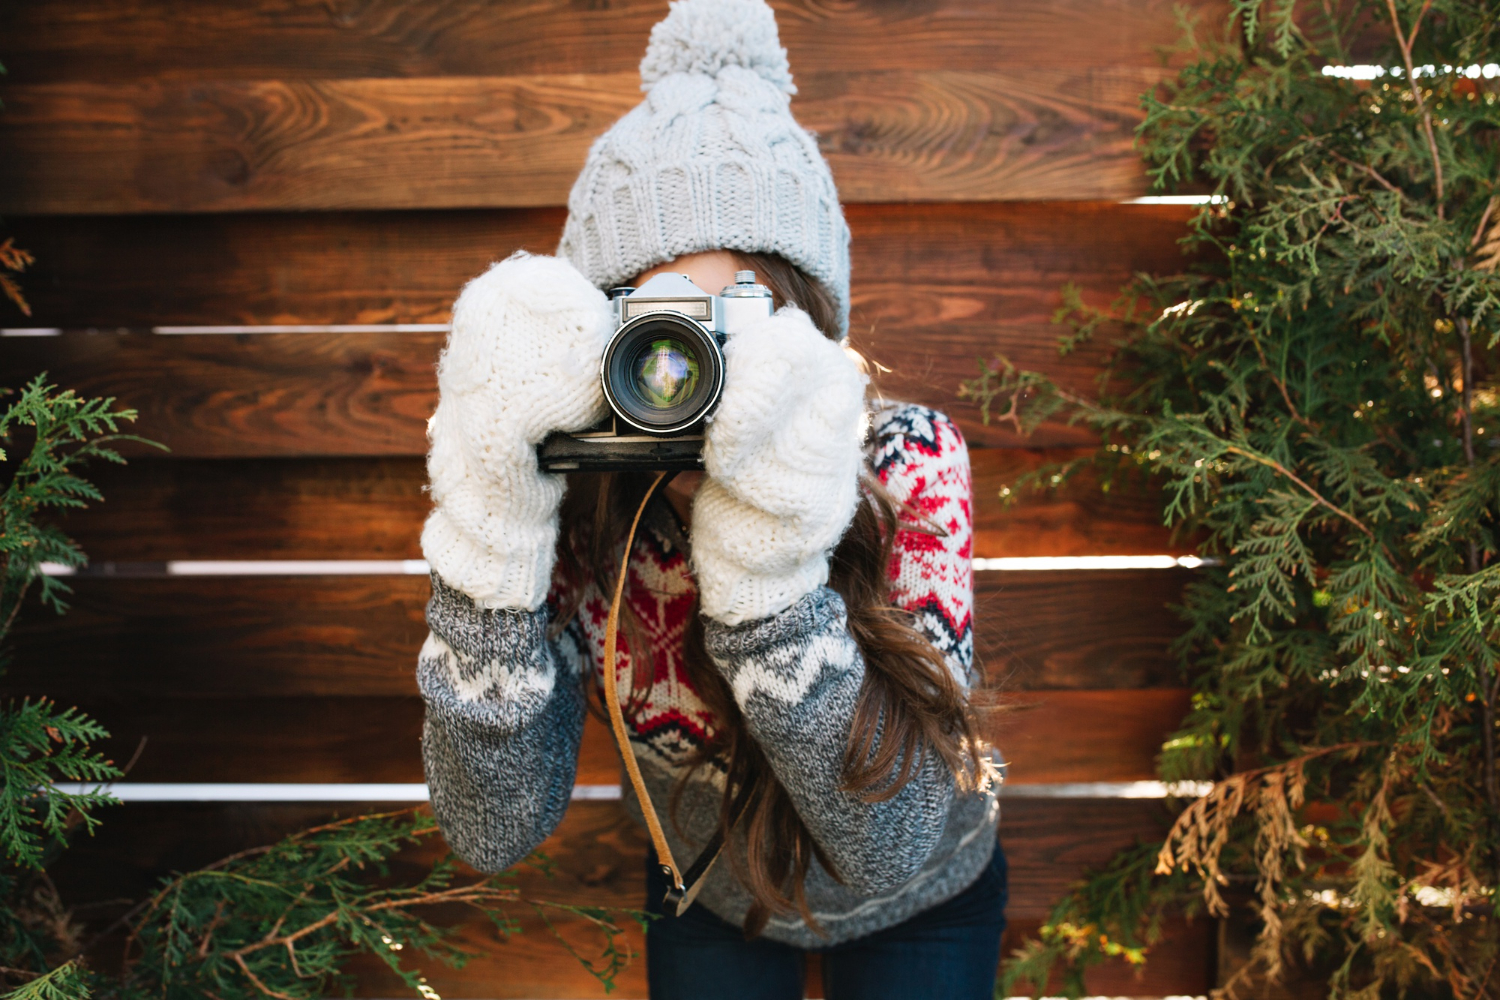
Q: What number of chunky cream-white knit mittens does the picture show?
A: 2